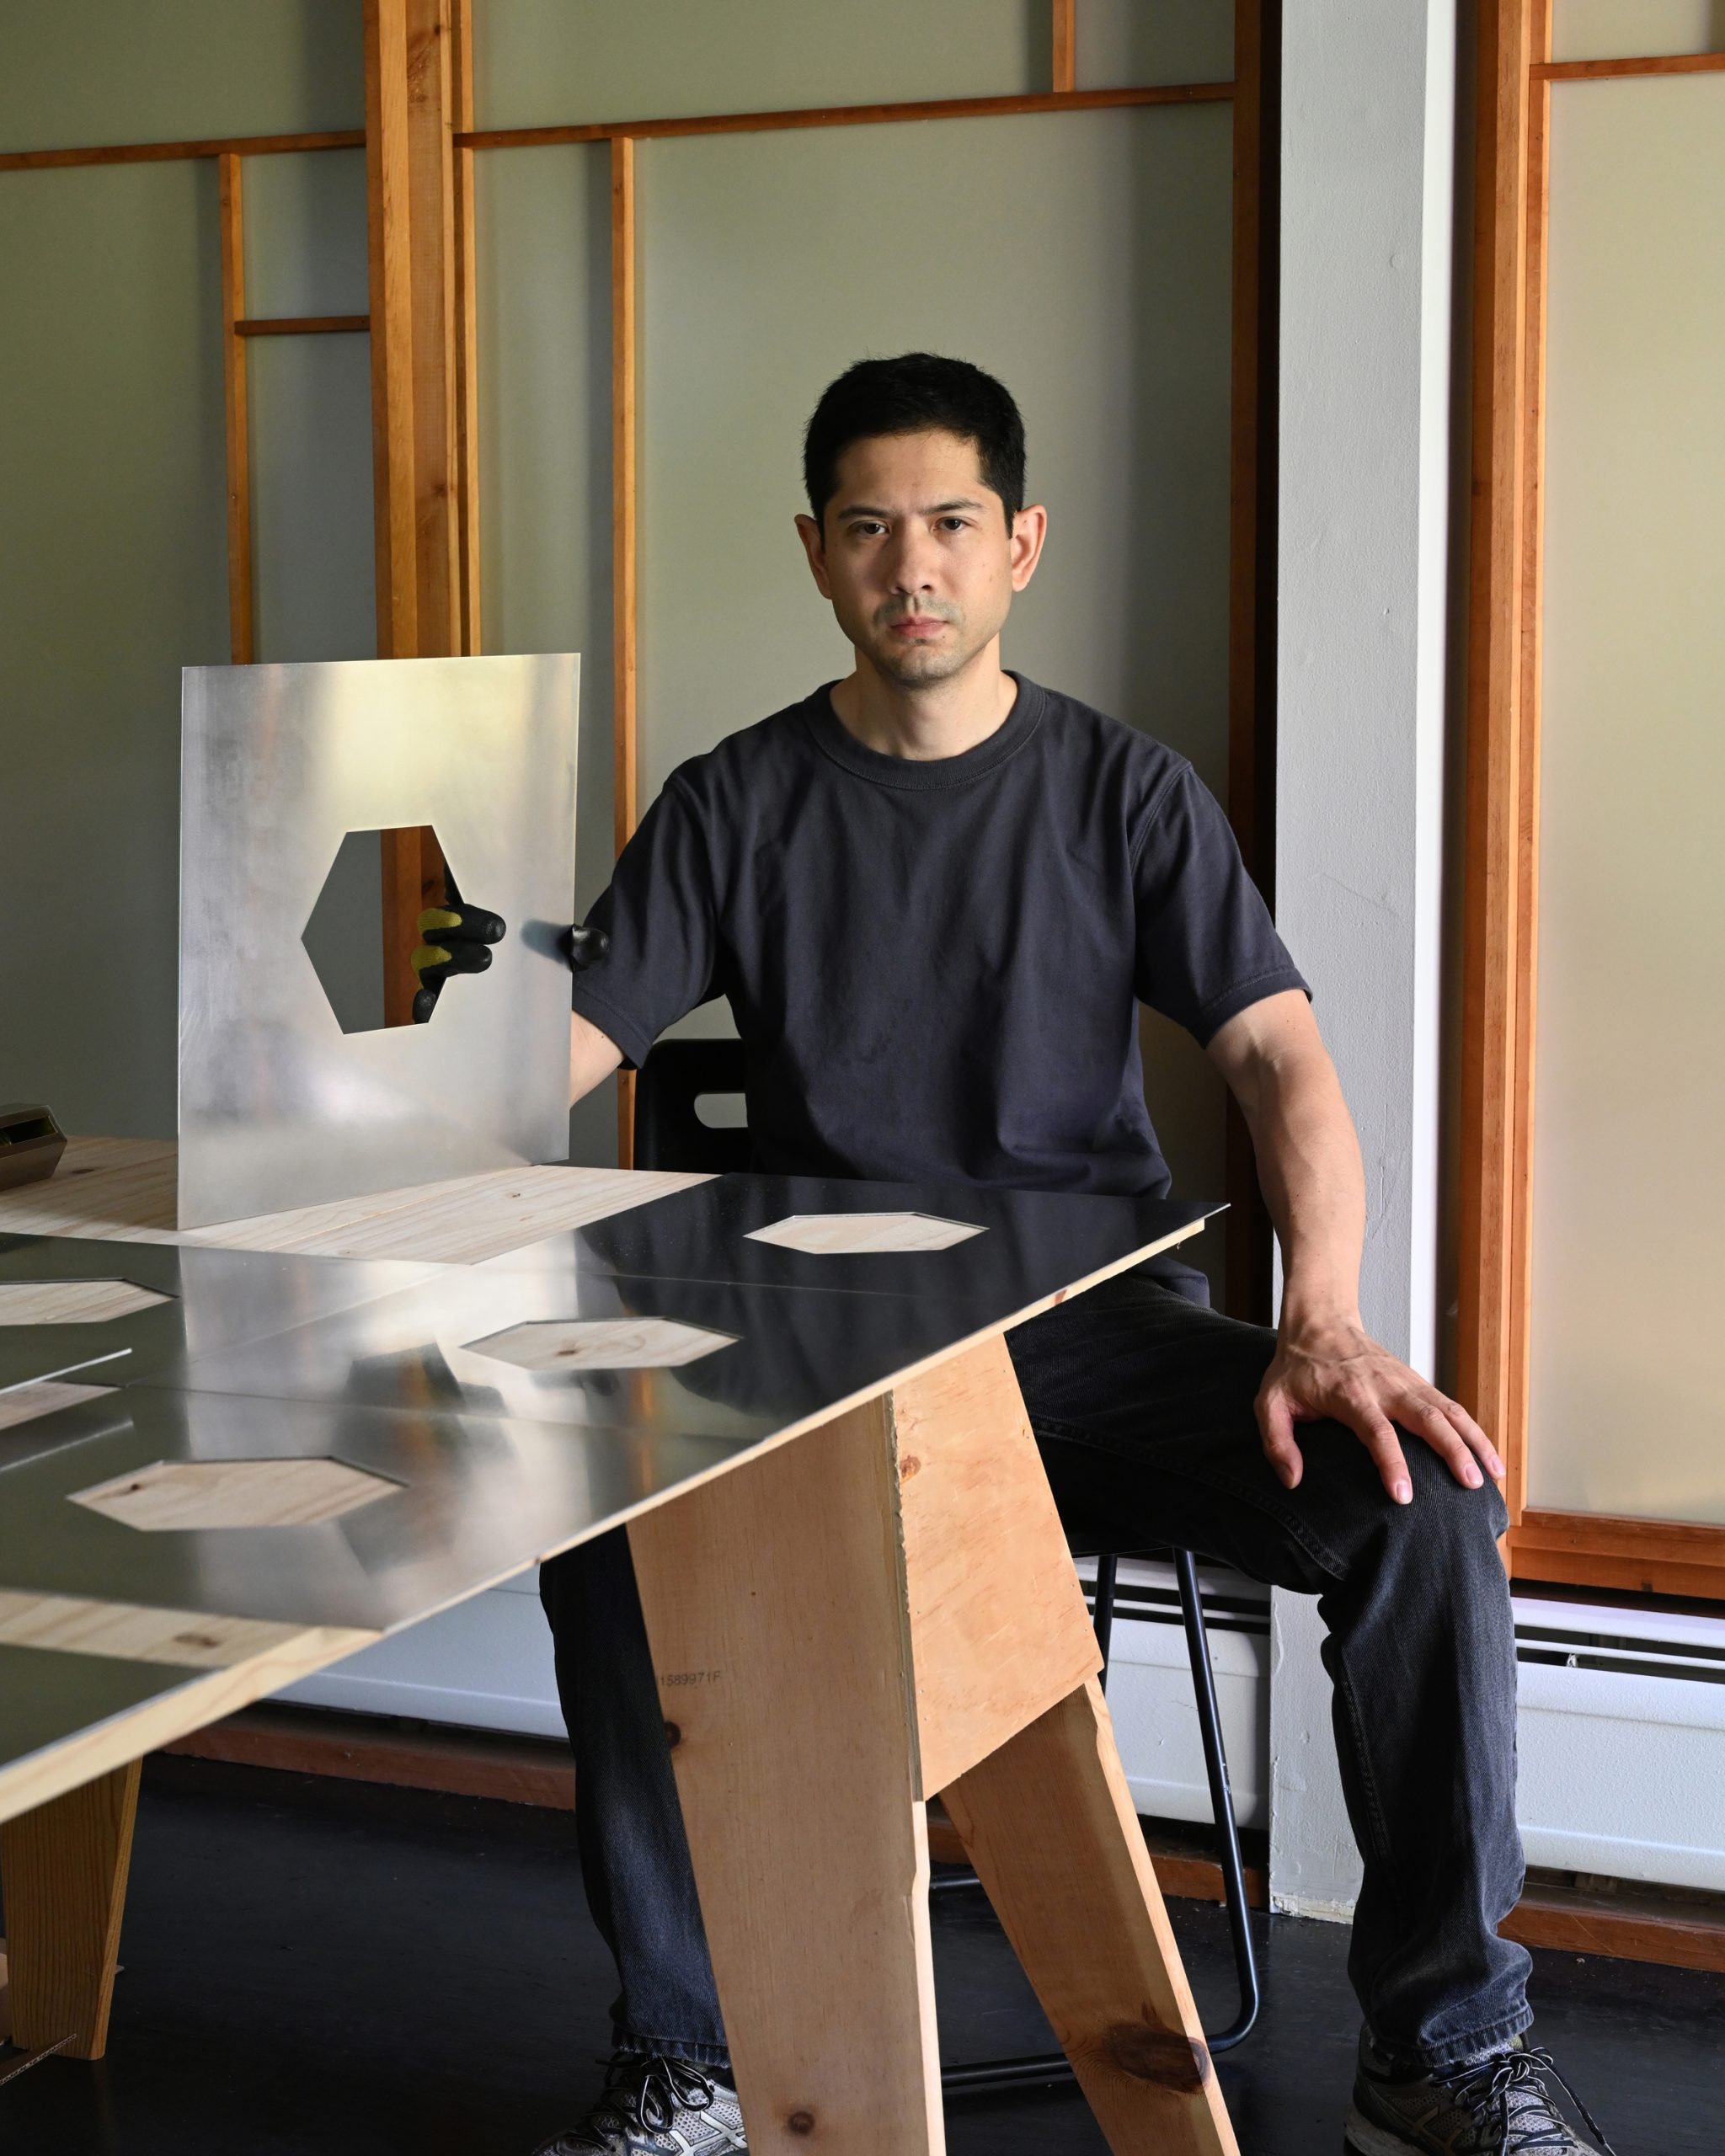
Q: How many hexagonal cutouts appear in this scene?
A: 5